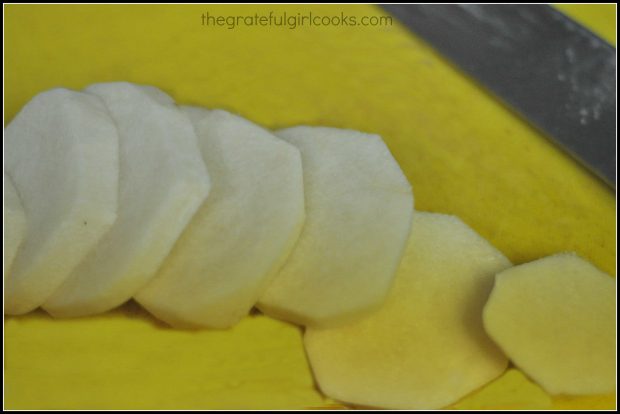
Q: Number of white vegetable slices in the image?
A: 7